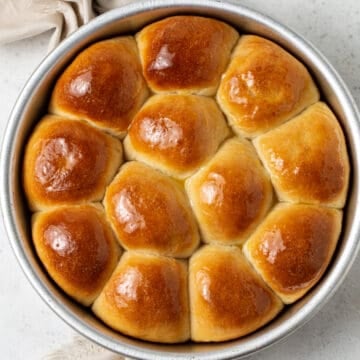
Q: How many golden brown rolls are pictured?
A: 12